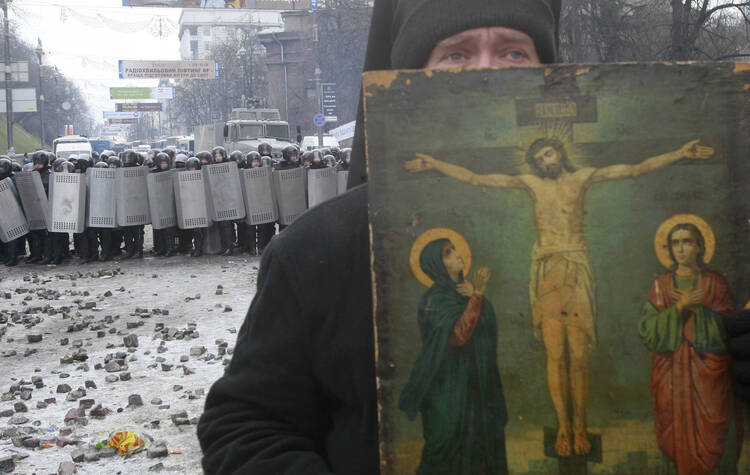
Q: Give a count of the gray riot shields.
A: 12